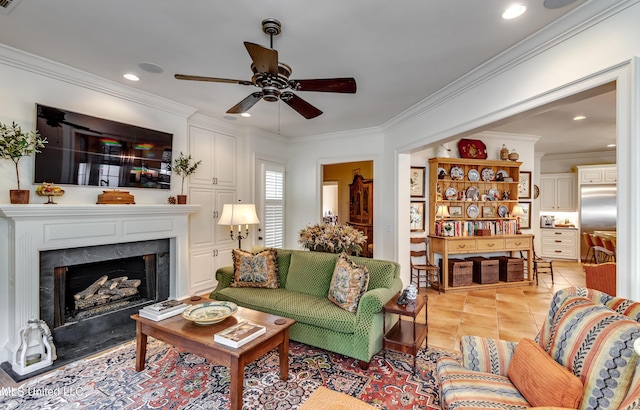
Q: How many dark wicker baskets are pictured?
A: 3